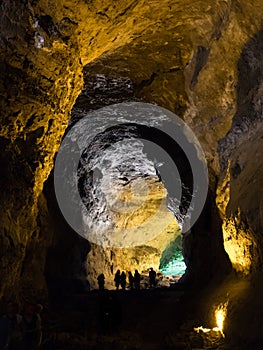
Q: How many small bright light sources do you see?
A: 1